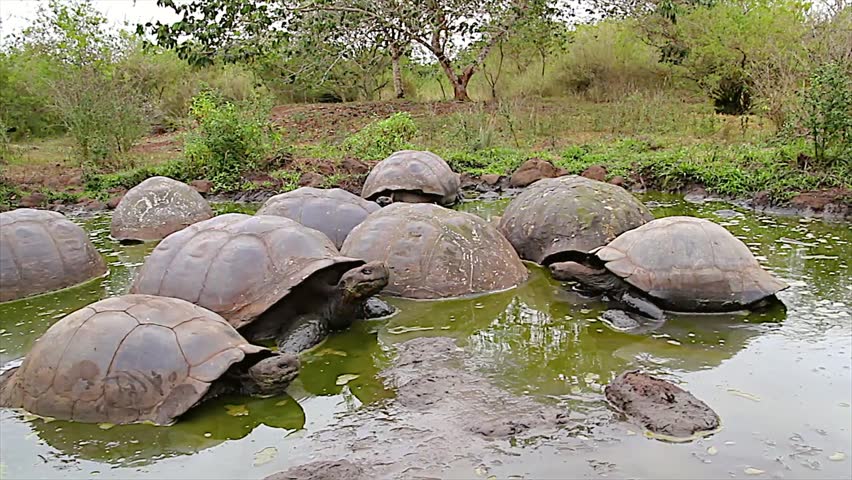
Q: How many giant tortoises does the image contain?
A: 9